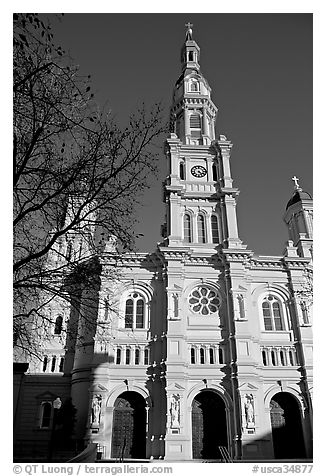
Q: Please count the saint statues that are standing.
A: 3